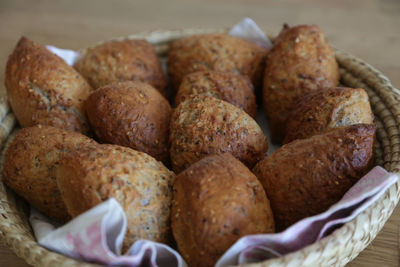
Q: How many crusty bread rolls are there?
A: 12